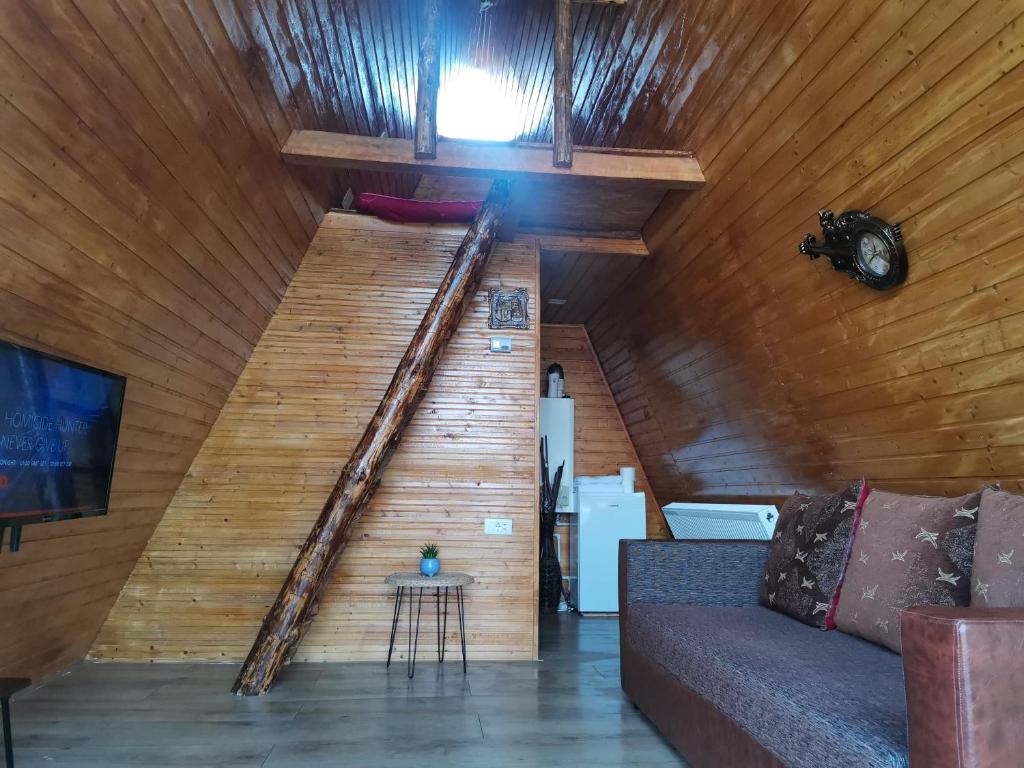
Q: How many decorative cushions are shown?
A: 3